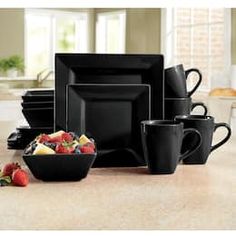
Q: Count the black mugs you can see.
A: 4